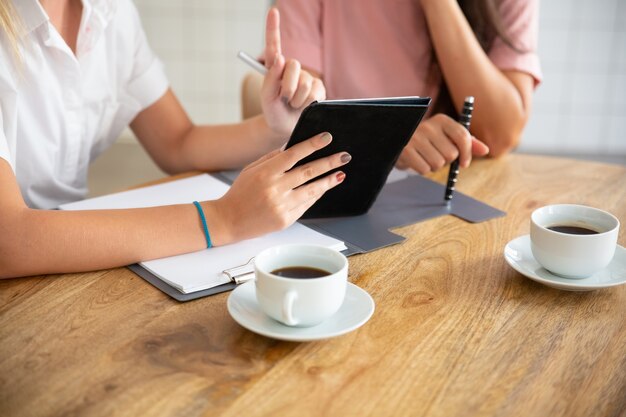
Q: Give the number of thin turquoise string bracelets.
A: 1